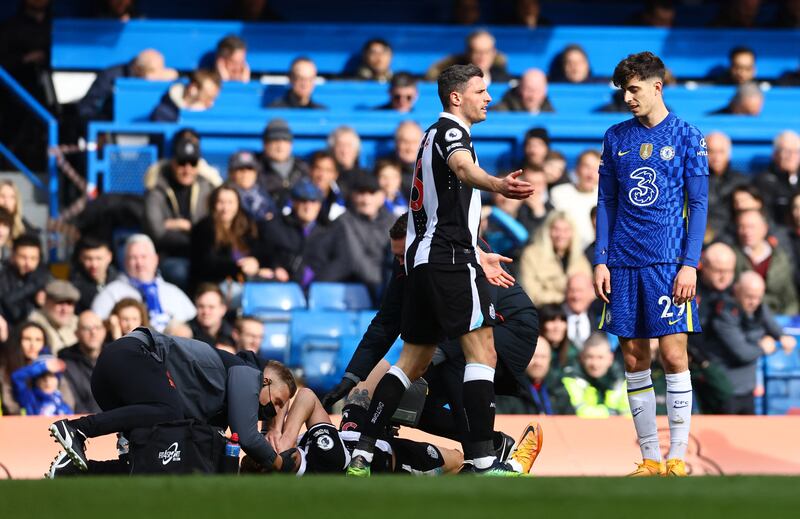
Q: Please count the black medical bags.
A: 1